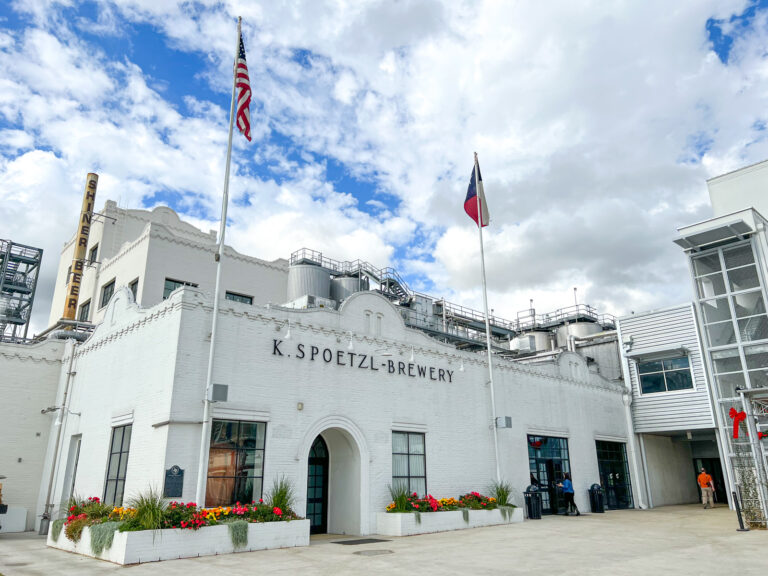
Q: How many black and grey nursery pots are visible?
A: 0